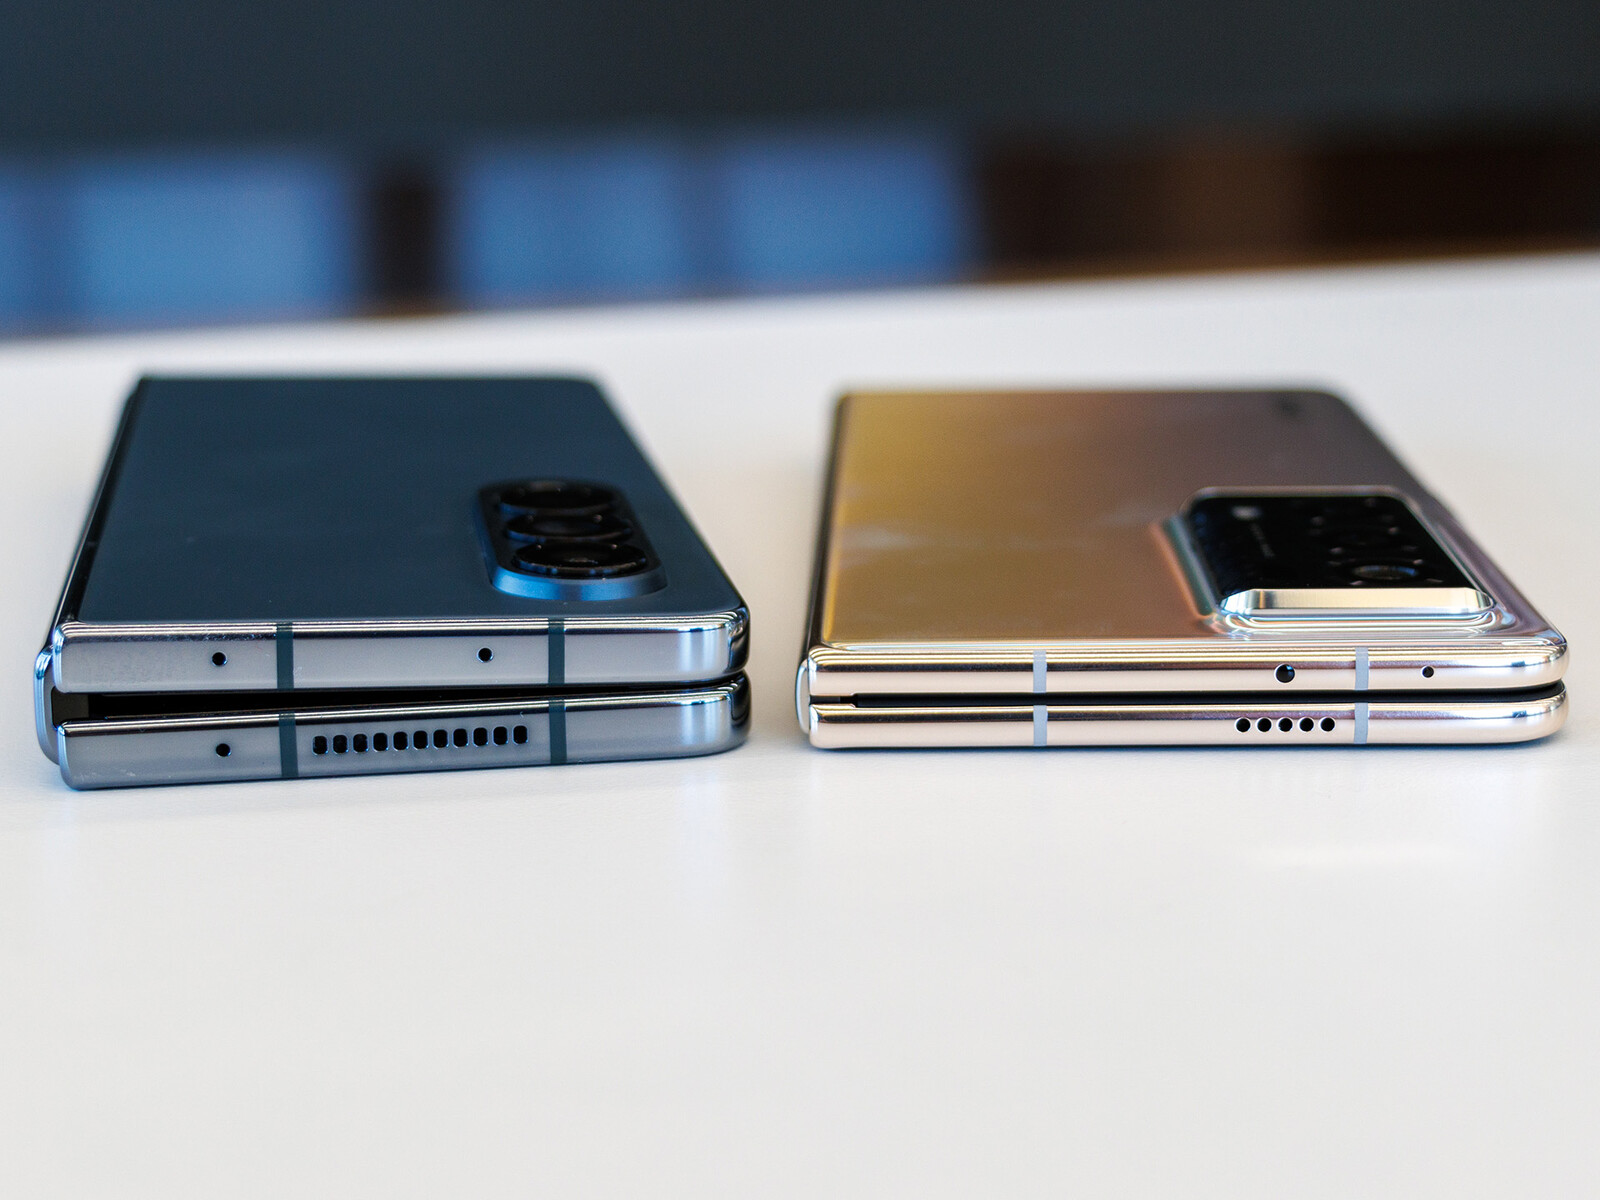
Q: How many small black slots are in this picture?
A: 11